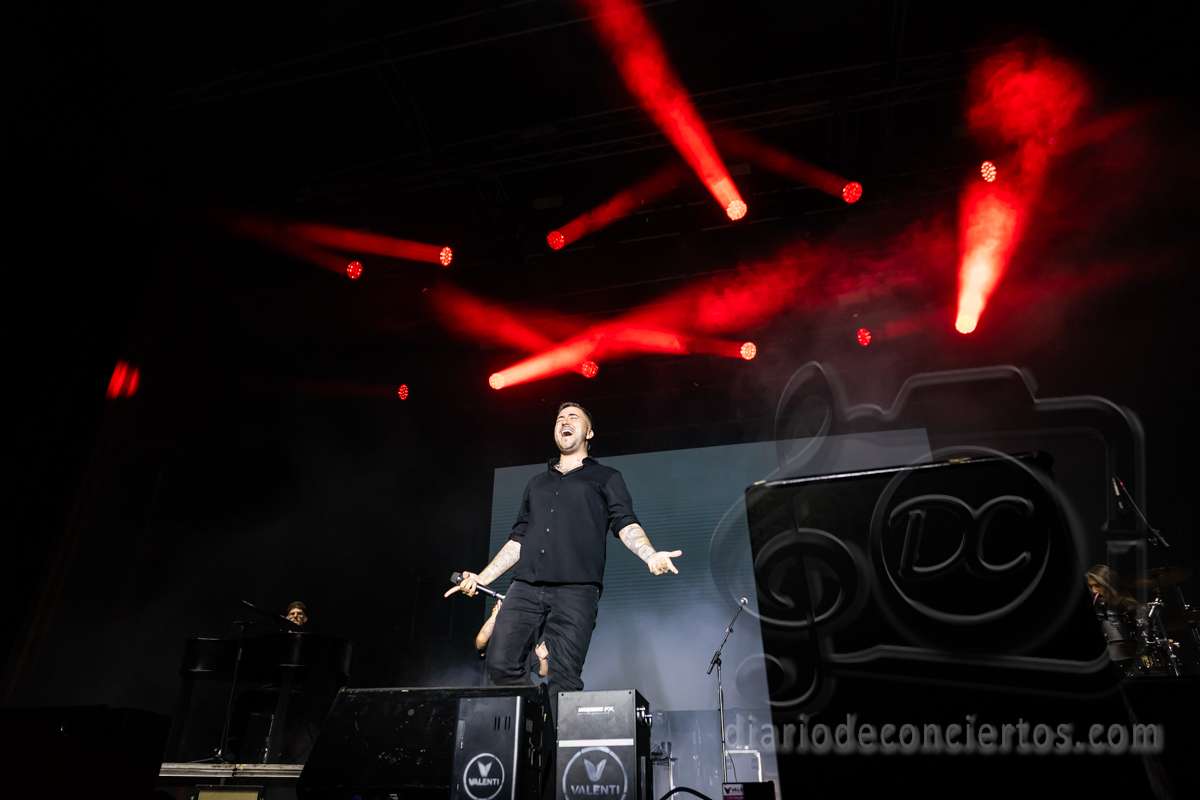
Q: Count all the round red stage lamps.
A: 12